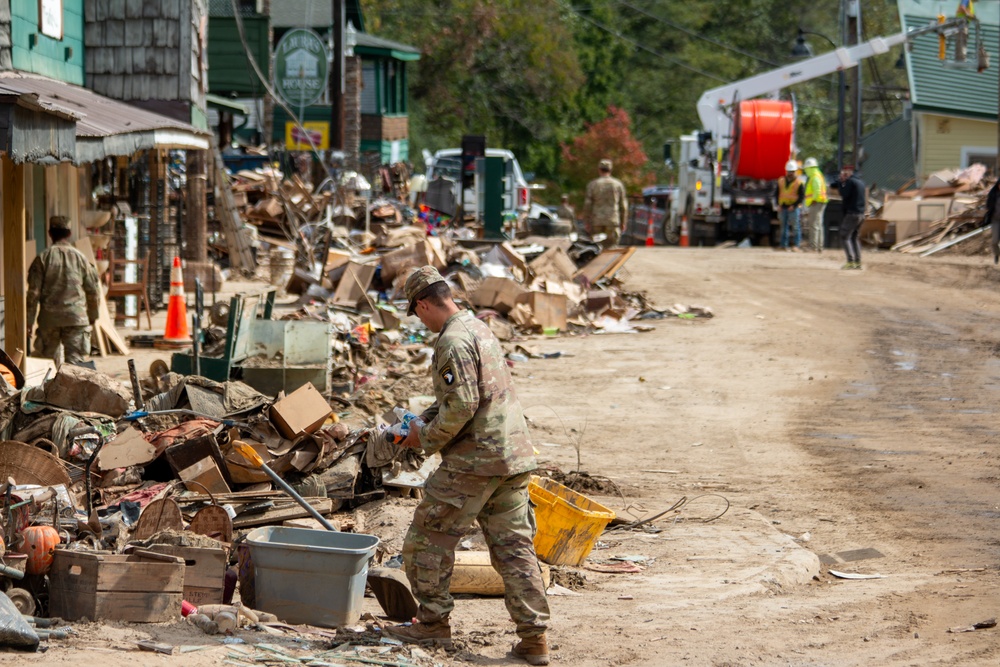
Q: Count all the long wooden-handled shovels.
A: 0